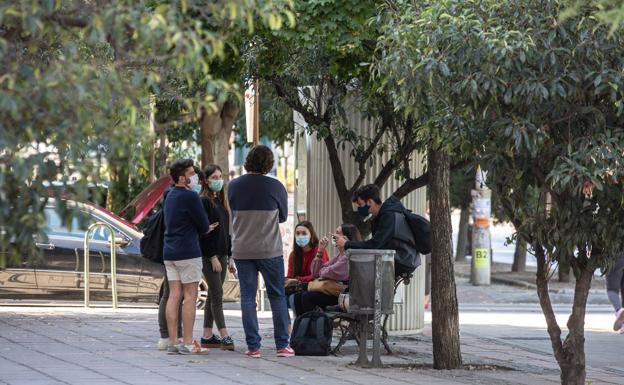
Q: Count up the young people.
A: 7